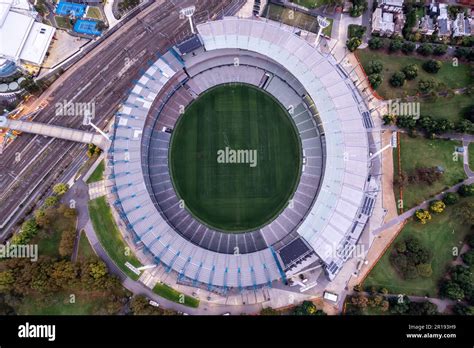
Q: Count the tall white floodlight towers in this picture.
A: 6